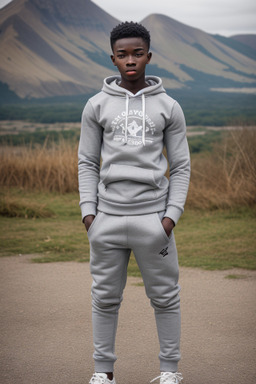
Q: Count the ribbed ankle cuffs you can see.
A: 2